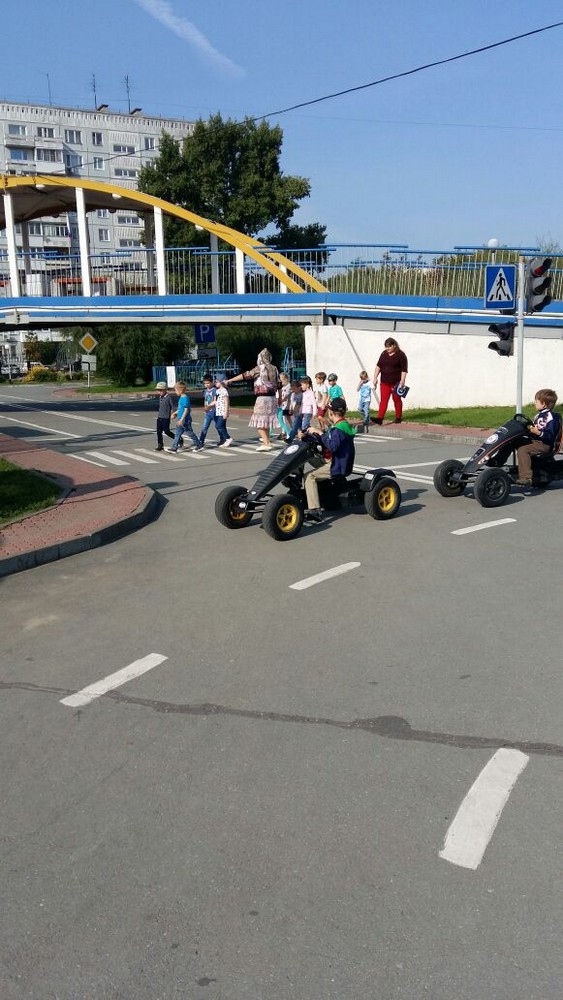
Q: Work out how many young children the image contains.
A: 12